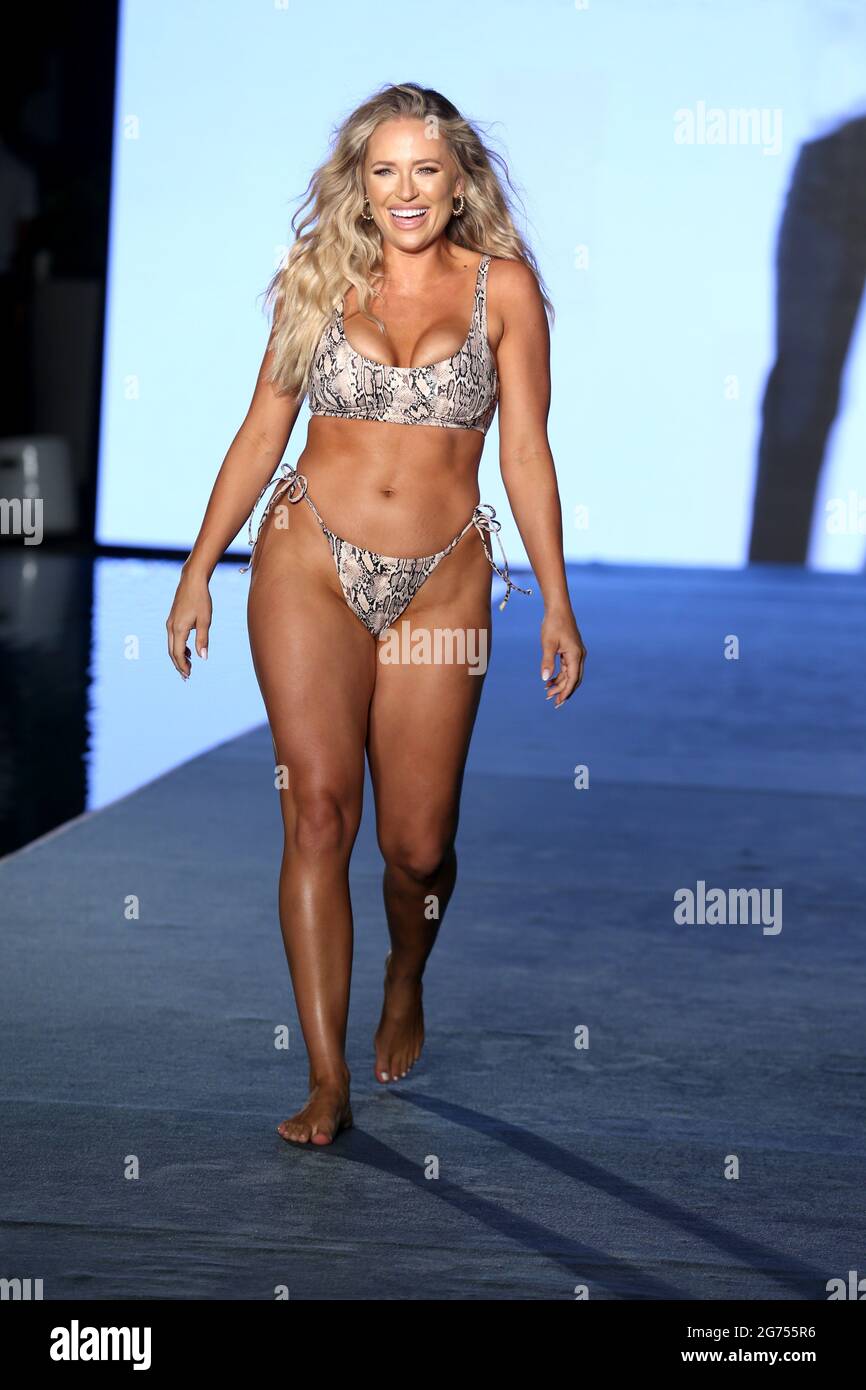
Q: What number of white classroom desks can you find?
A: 0